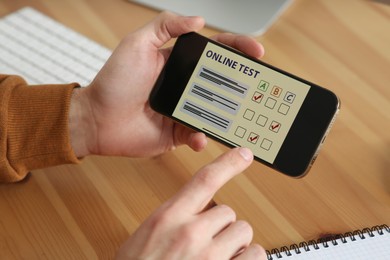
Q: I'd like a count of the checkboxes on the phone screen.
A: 9